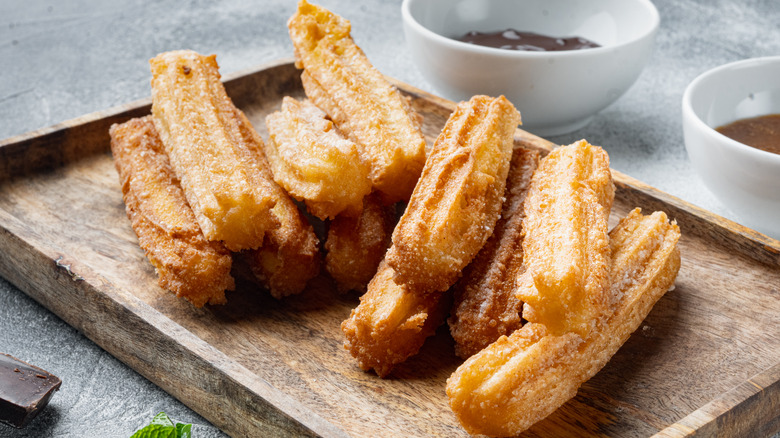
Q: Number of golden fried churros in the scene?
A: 11